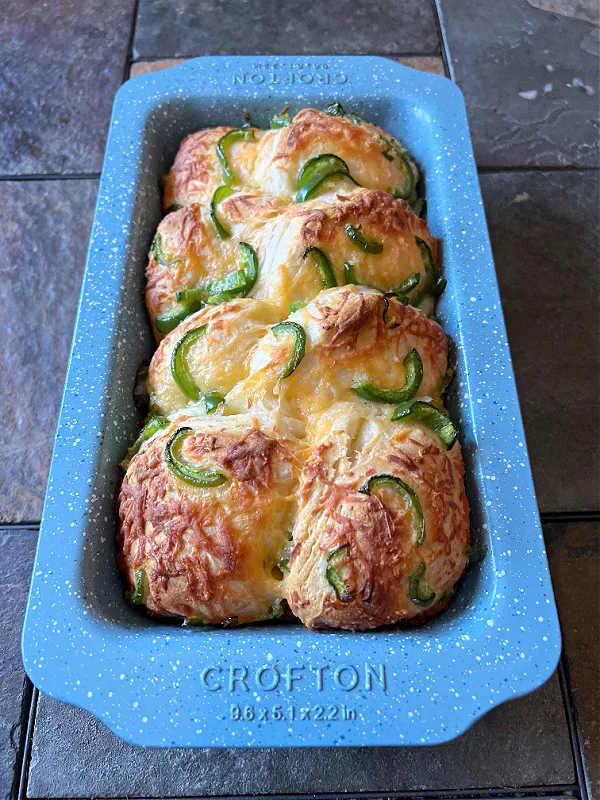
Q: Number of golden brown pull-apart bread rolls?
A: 8